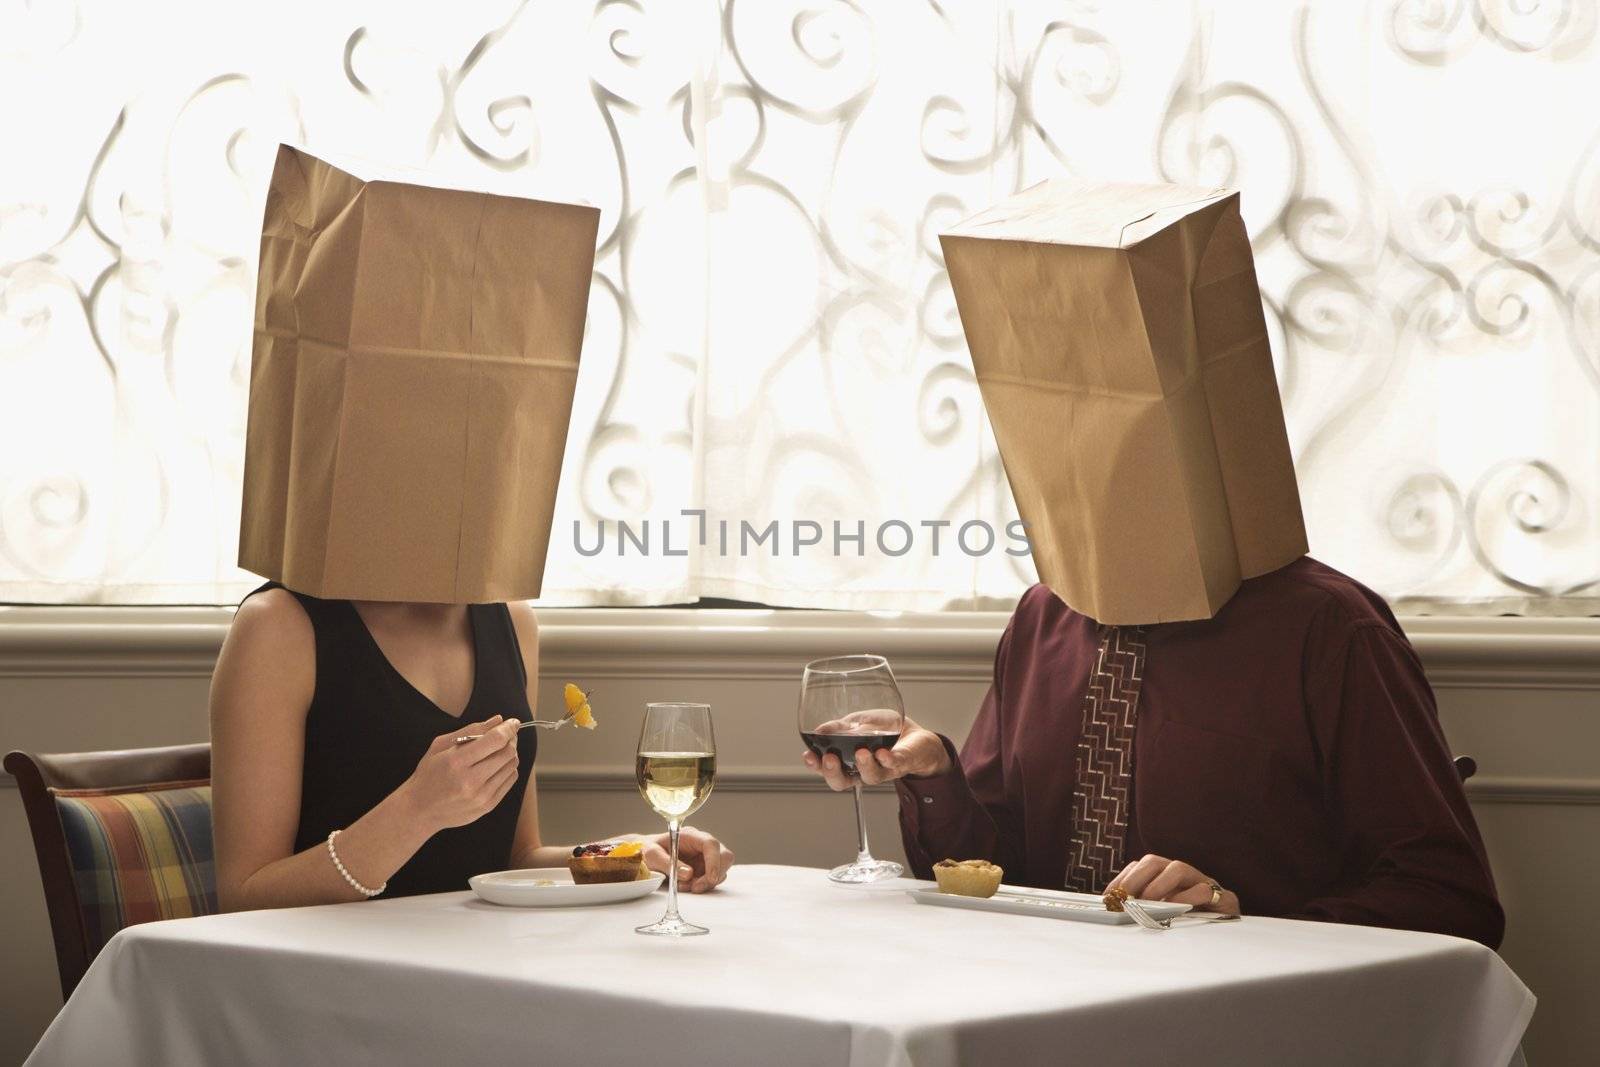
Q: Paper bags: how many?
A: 2